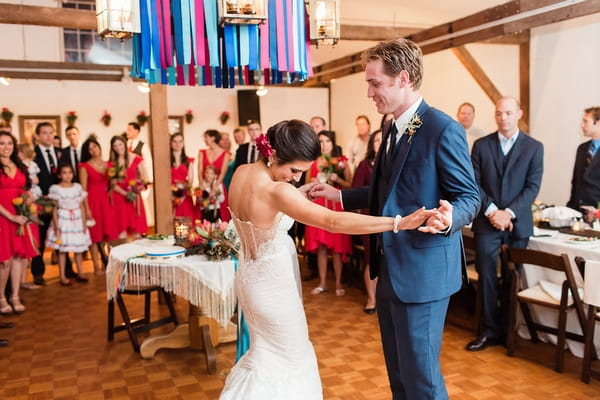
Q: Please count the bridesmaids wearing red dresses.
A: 6